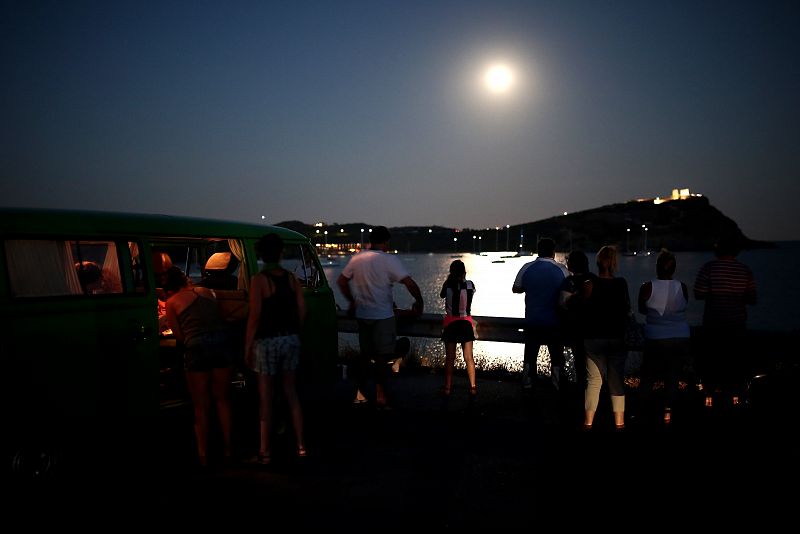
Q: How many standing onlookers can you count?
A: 9